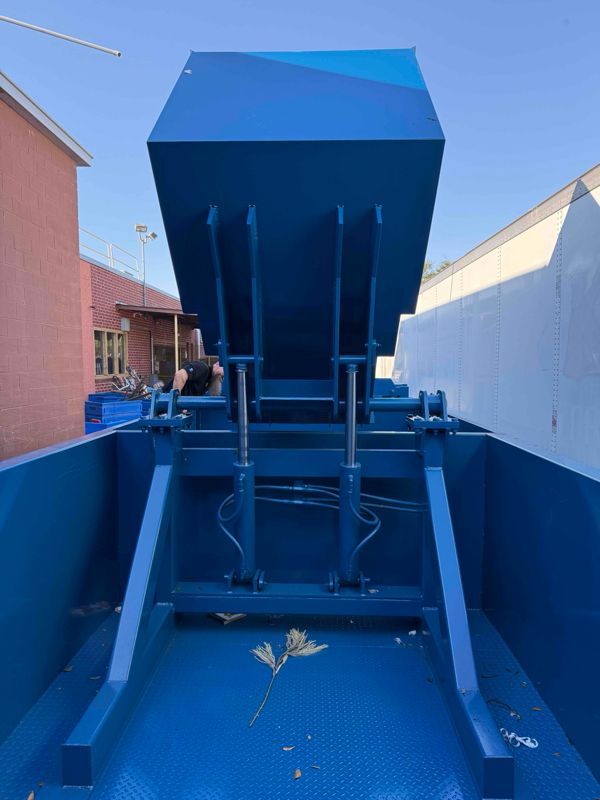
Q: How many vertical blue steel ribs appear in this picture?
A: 4